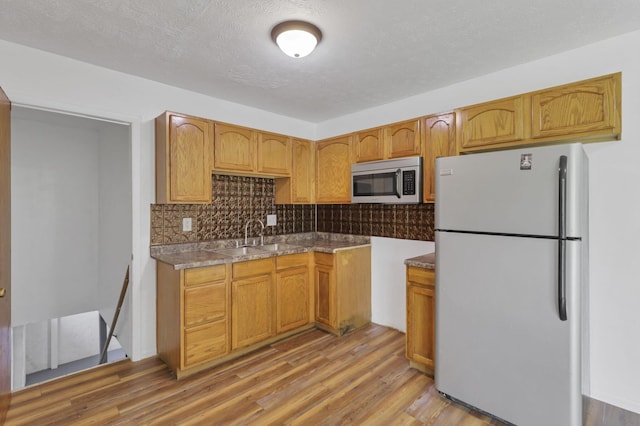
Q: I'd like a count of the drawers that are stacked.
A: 3